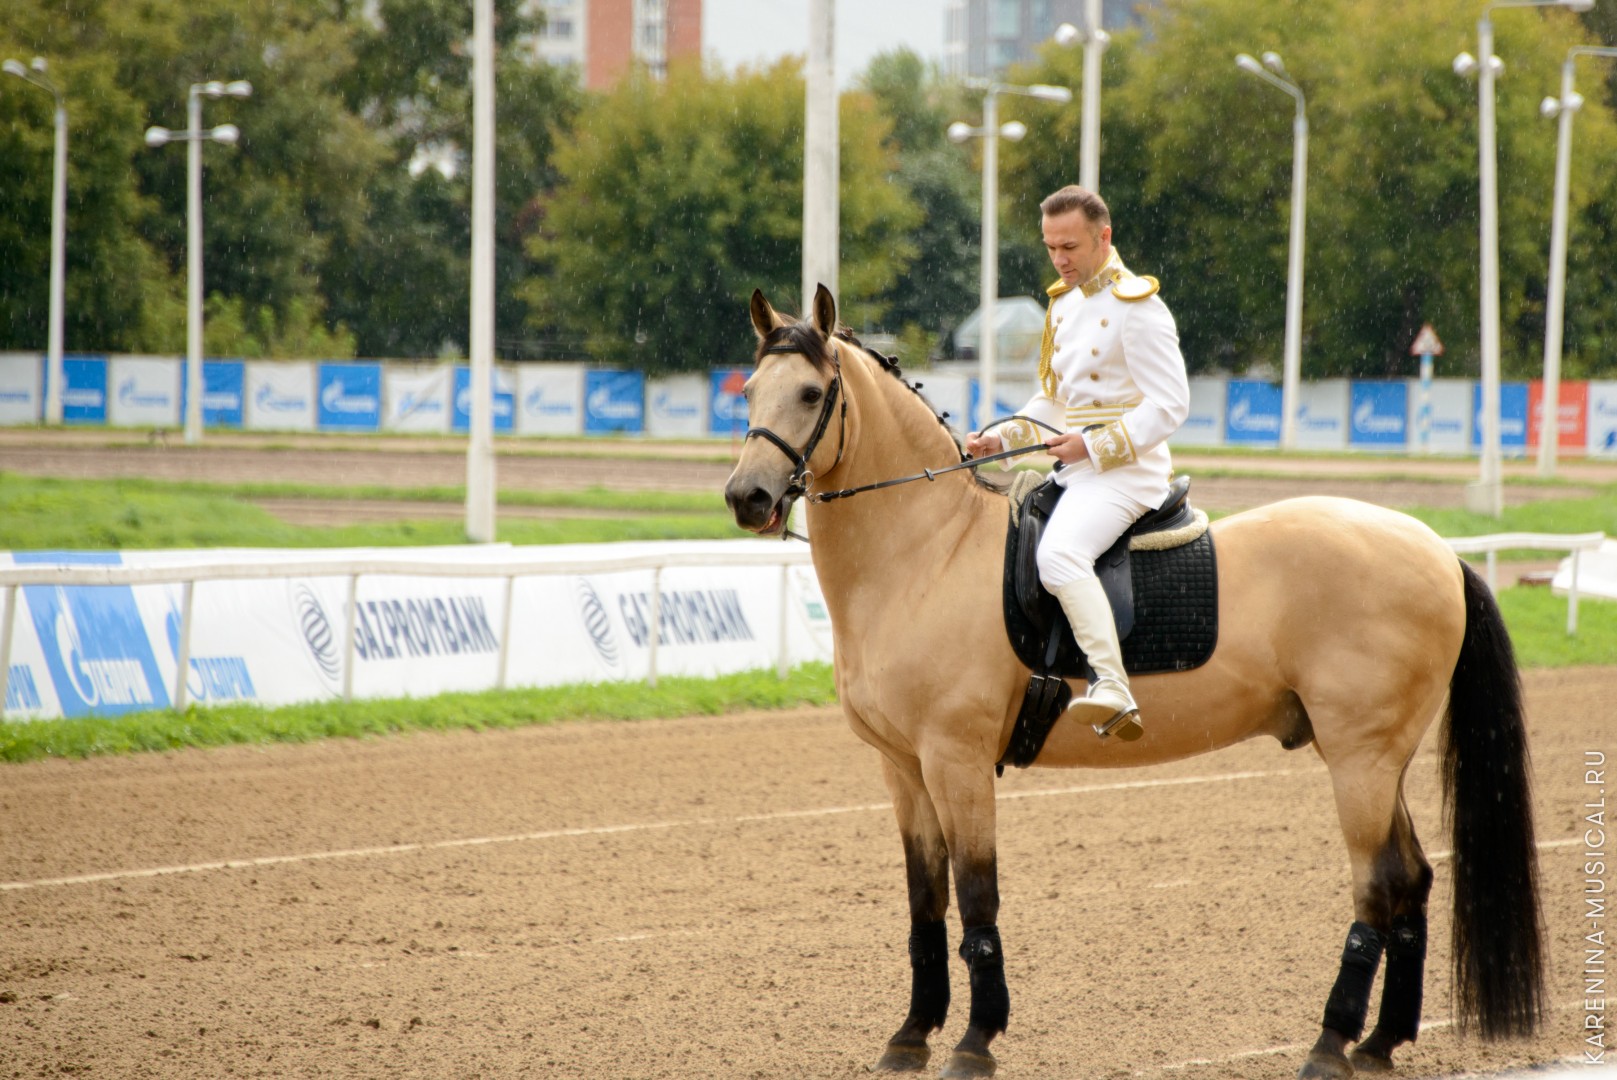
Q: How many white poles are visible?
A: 9